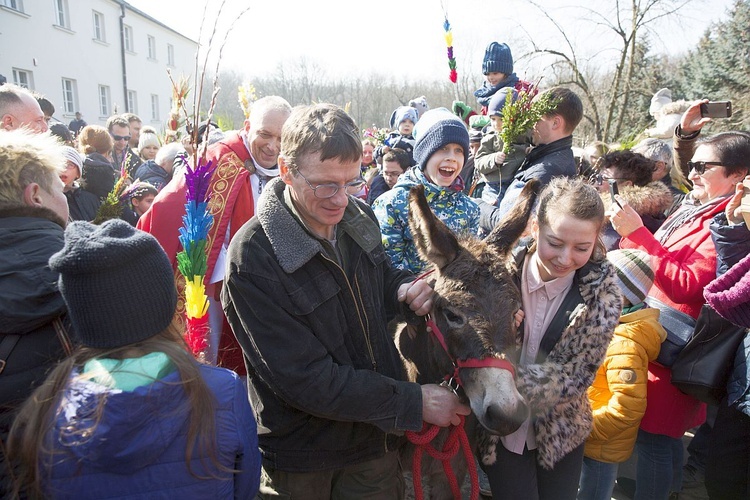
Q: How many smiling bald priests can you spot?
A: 1